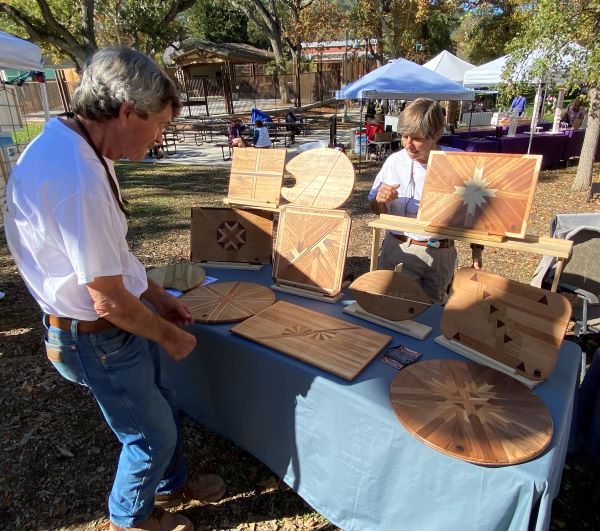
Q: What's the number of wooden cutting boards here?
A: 11